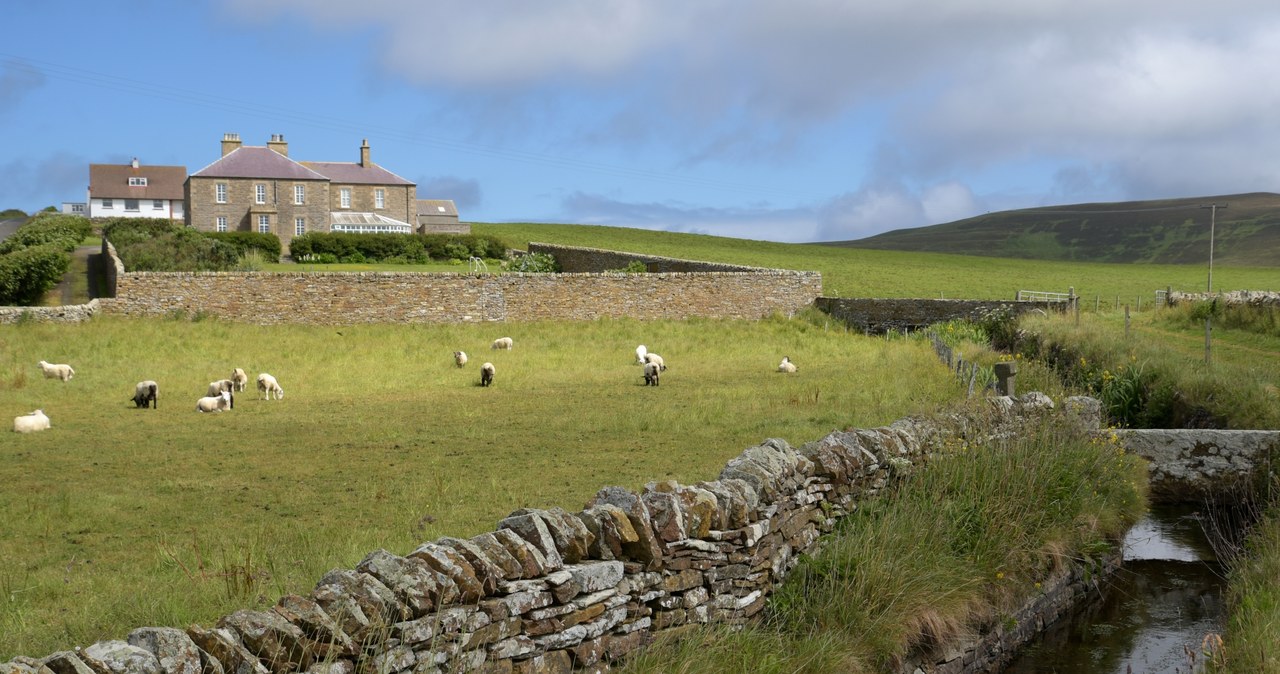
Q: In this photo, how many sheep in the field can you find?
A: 14